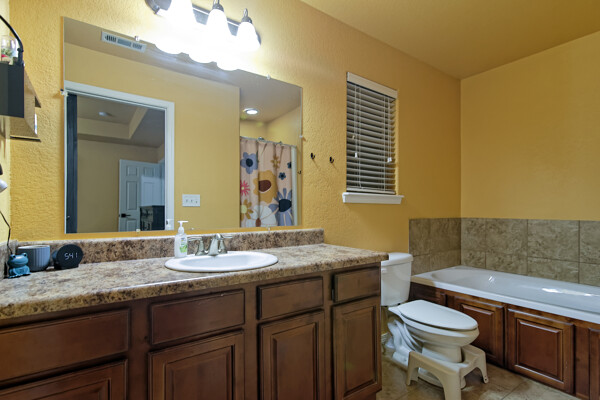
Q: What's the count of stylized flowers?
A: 9